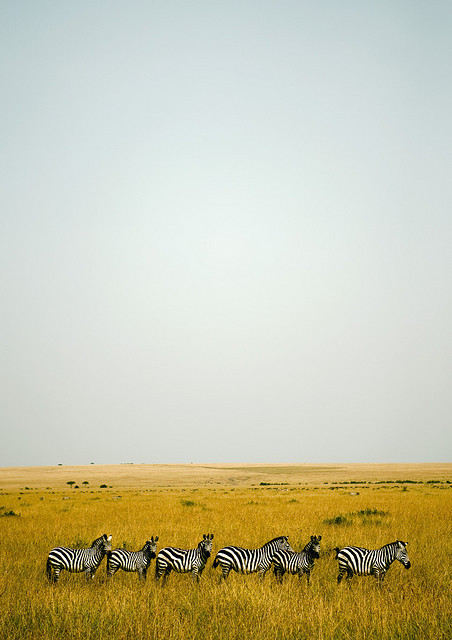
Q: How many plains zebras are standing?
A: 6